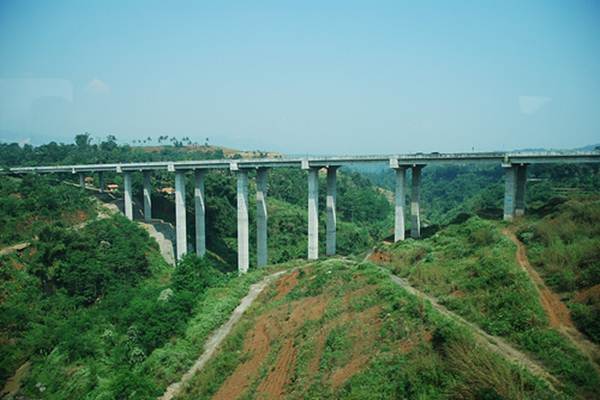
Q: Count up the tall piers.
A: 12